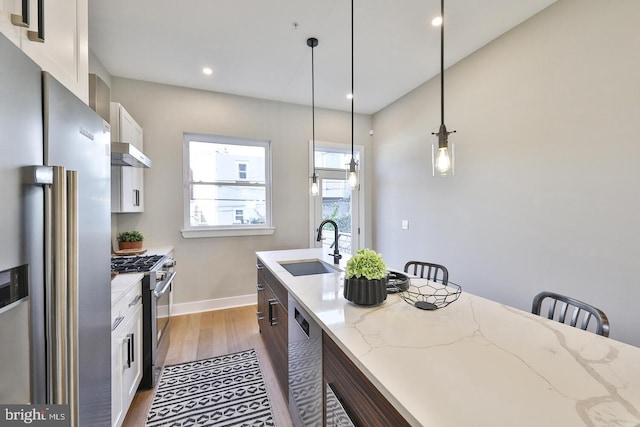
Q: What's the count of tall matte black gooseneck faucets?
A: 1